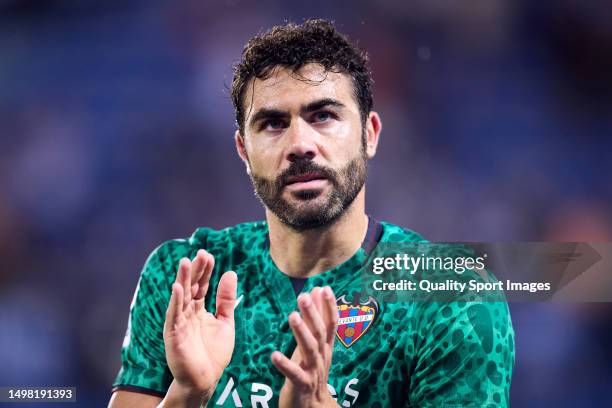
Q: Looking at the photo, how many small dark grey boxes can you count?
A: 1